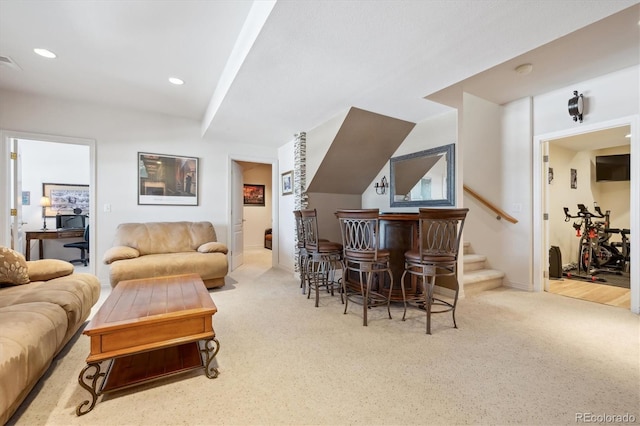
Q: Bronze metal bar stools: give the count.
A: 4